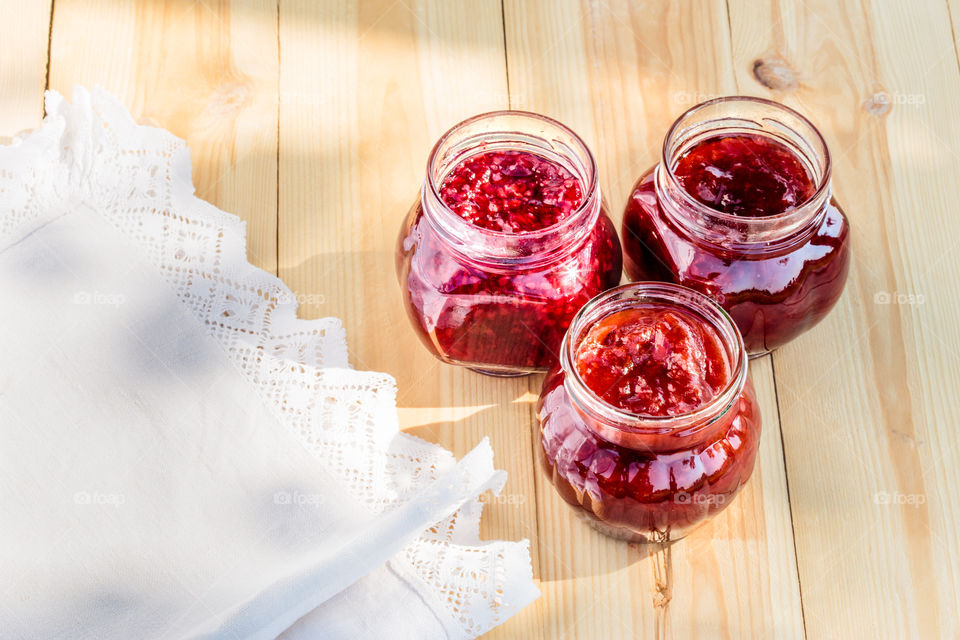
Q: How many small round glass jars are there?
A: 3